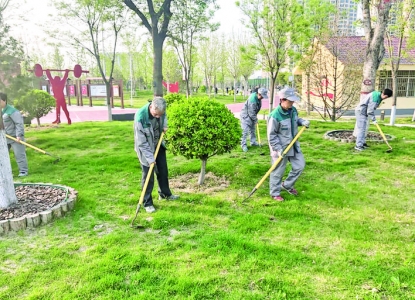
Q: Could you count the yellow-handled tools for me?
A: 5